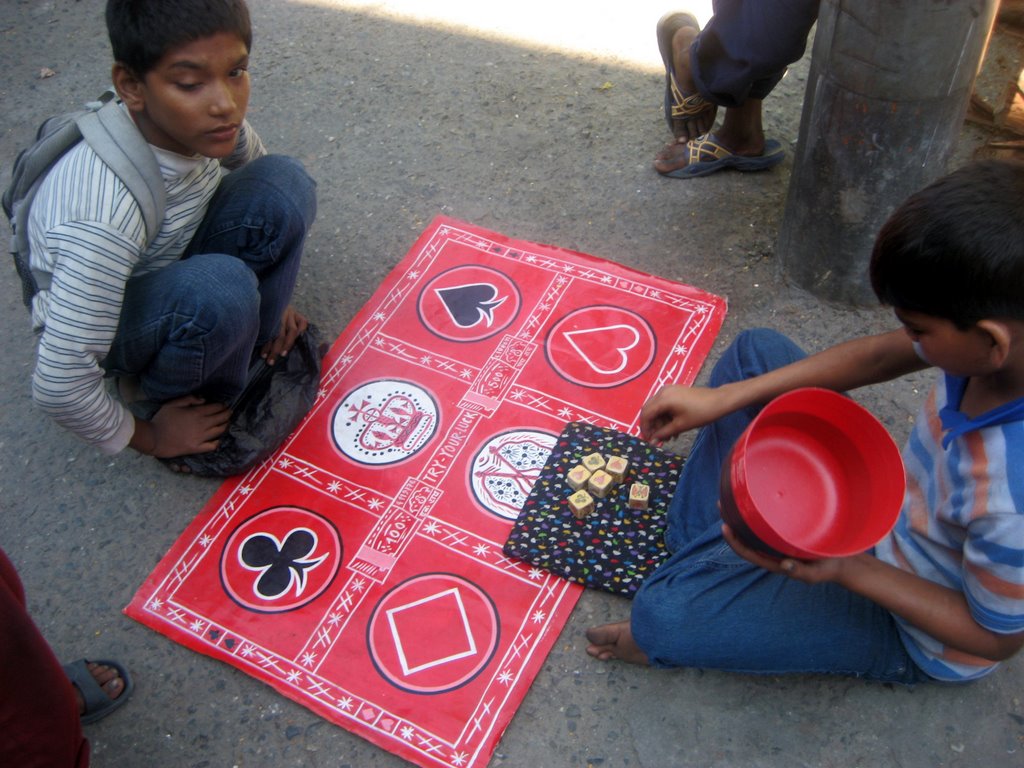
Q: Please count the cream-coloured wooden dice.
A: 6